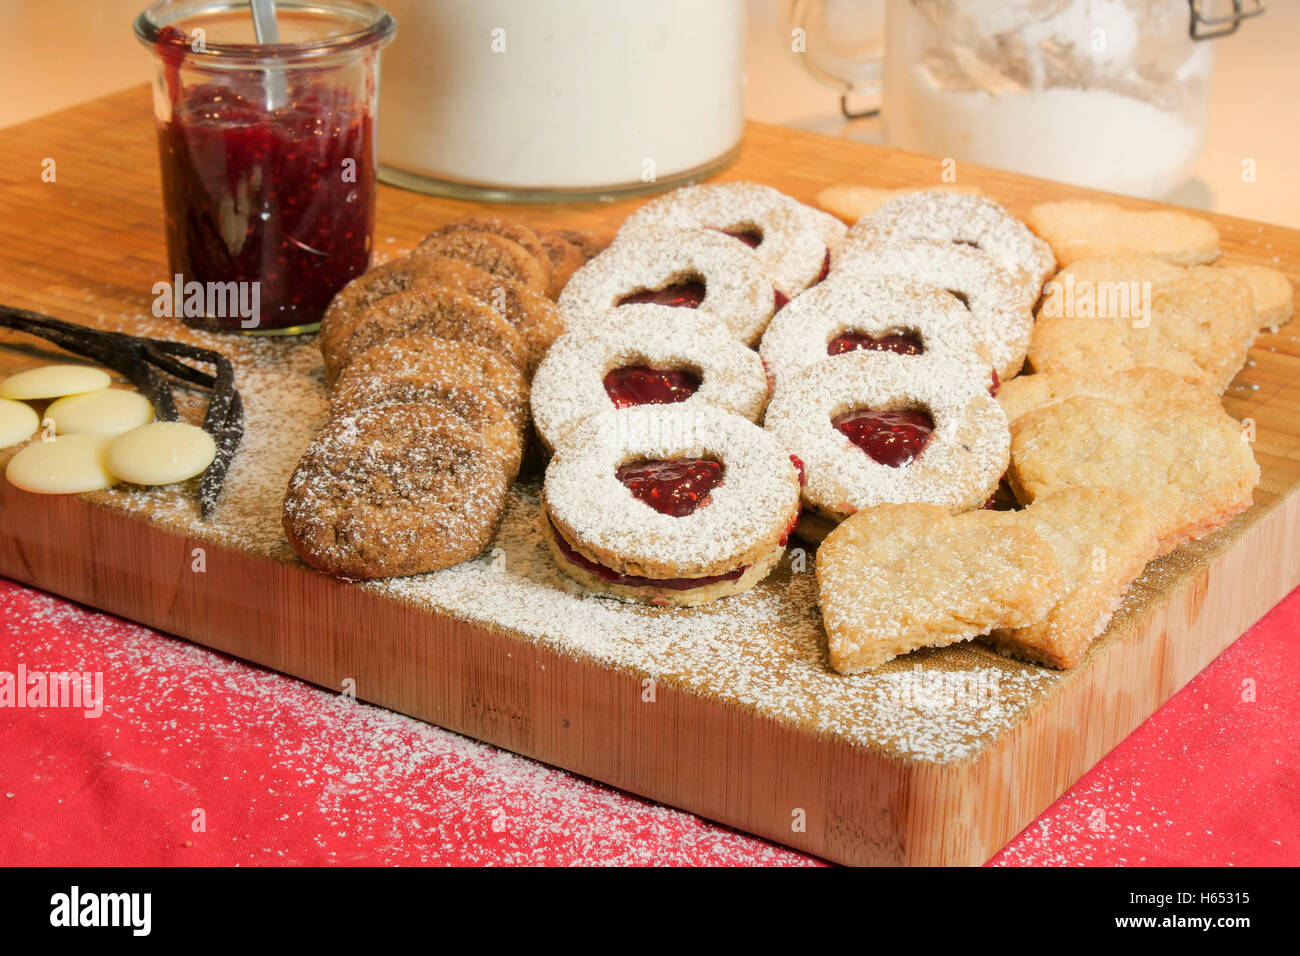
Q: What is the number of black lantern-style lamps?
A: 0